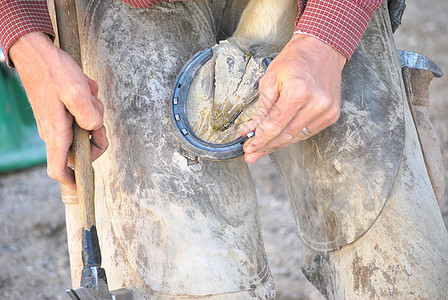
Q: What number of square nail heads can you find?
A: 4